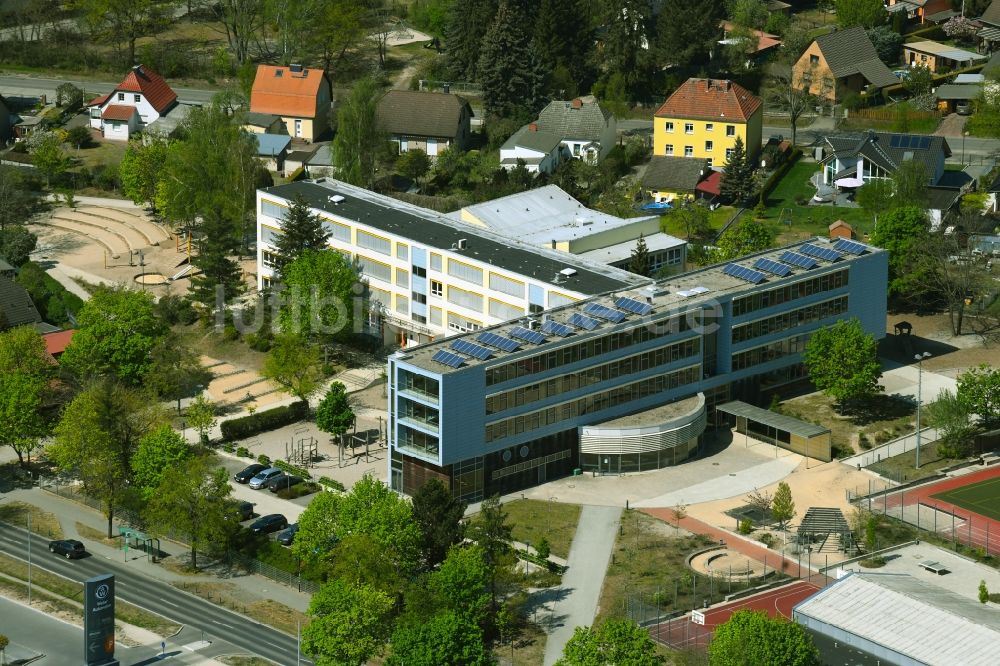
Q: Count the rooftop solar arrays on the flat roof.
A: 13